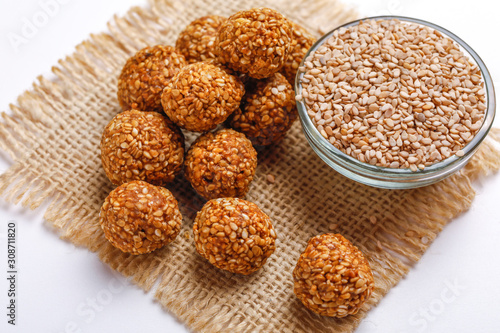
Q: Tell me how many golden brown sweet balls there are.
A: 11